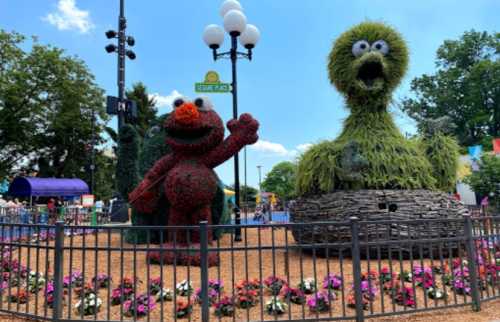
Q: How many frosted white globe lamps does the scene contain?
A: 4